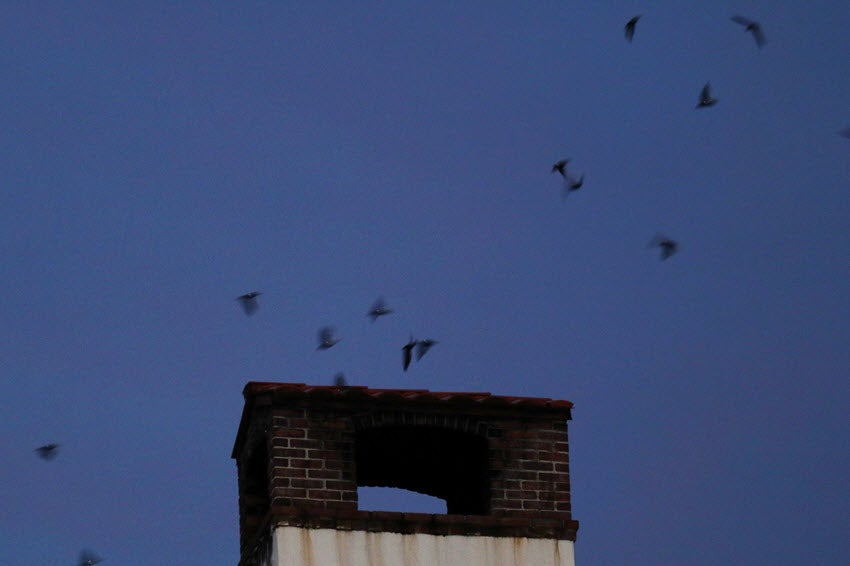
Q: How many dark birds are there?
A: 15